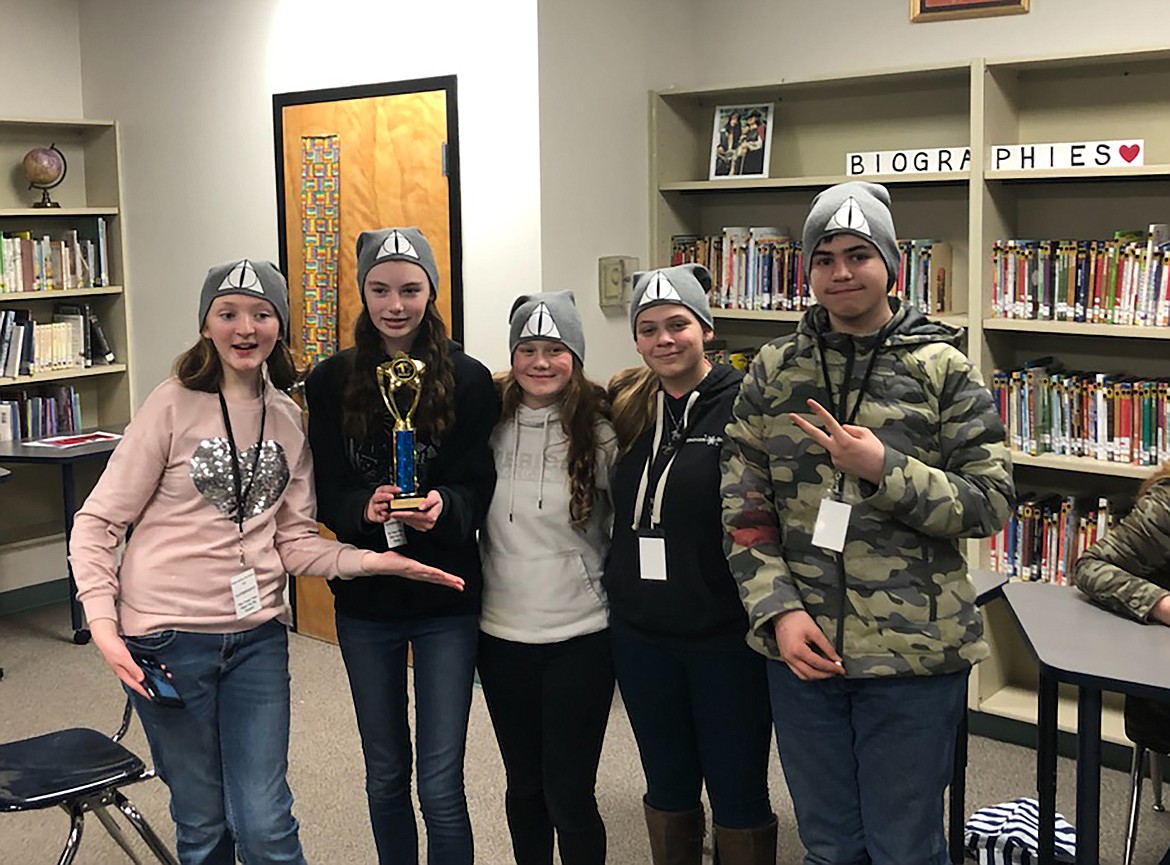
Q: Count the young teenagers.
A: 5